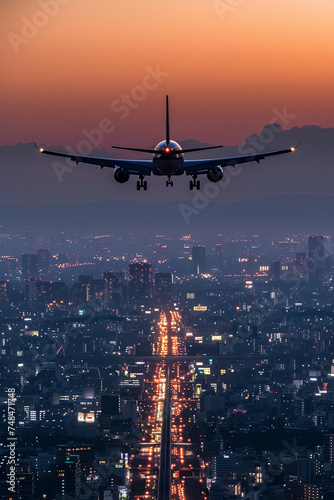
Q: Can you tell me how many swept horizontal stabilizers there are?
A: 2